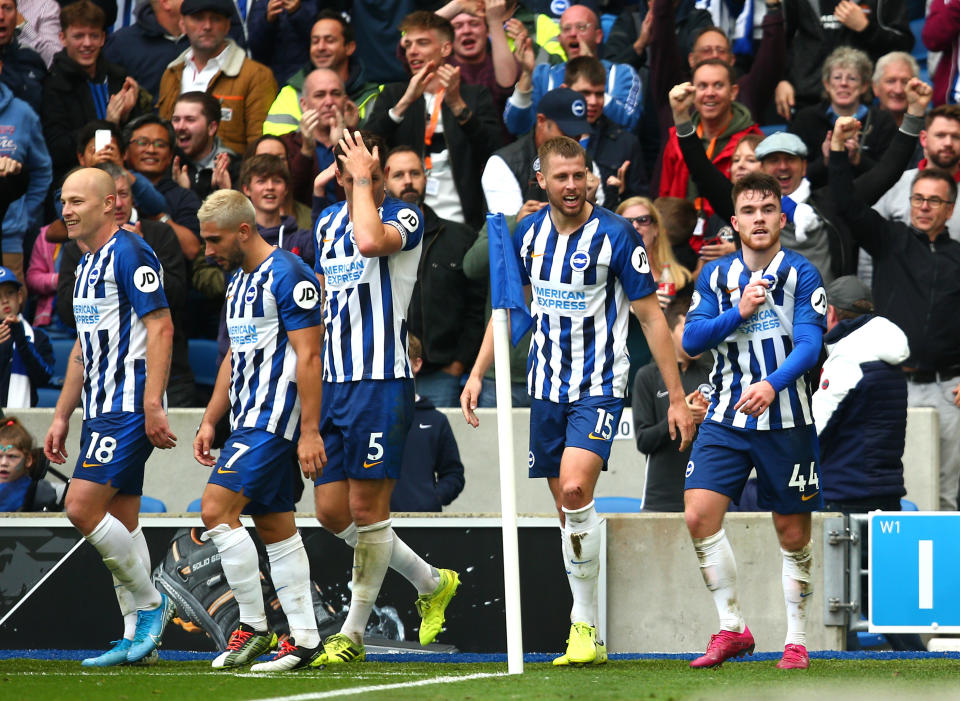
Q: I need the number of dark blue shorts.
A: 5